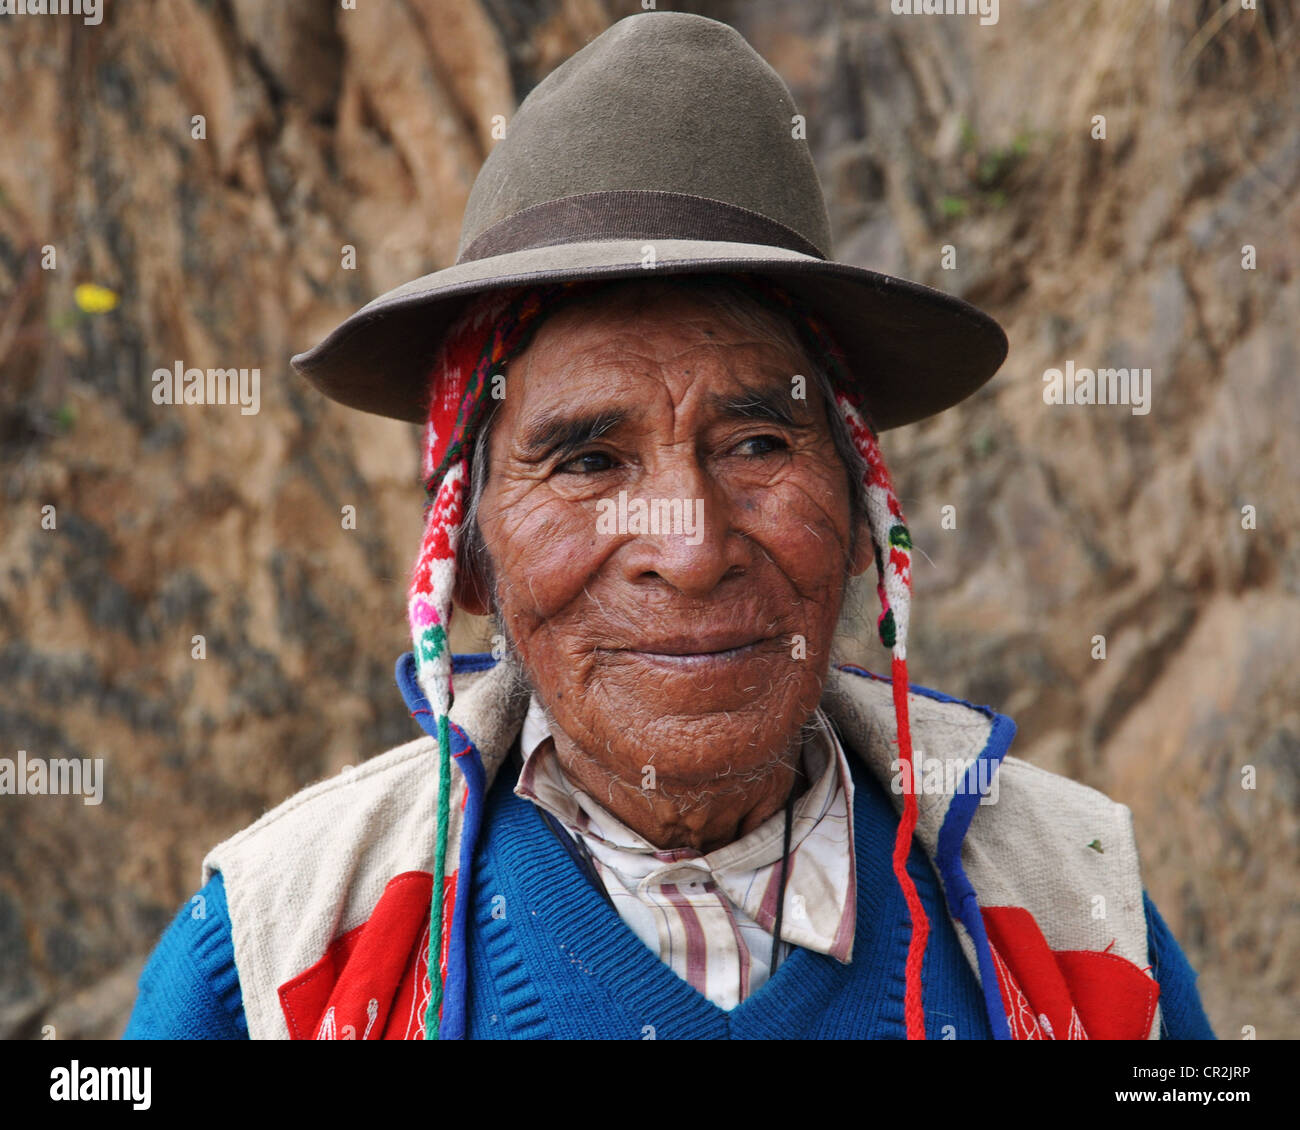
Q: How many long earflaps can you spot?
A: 2